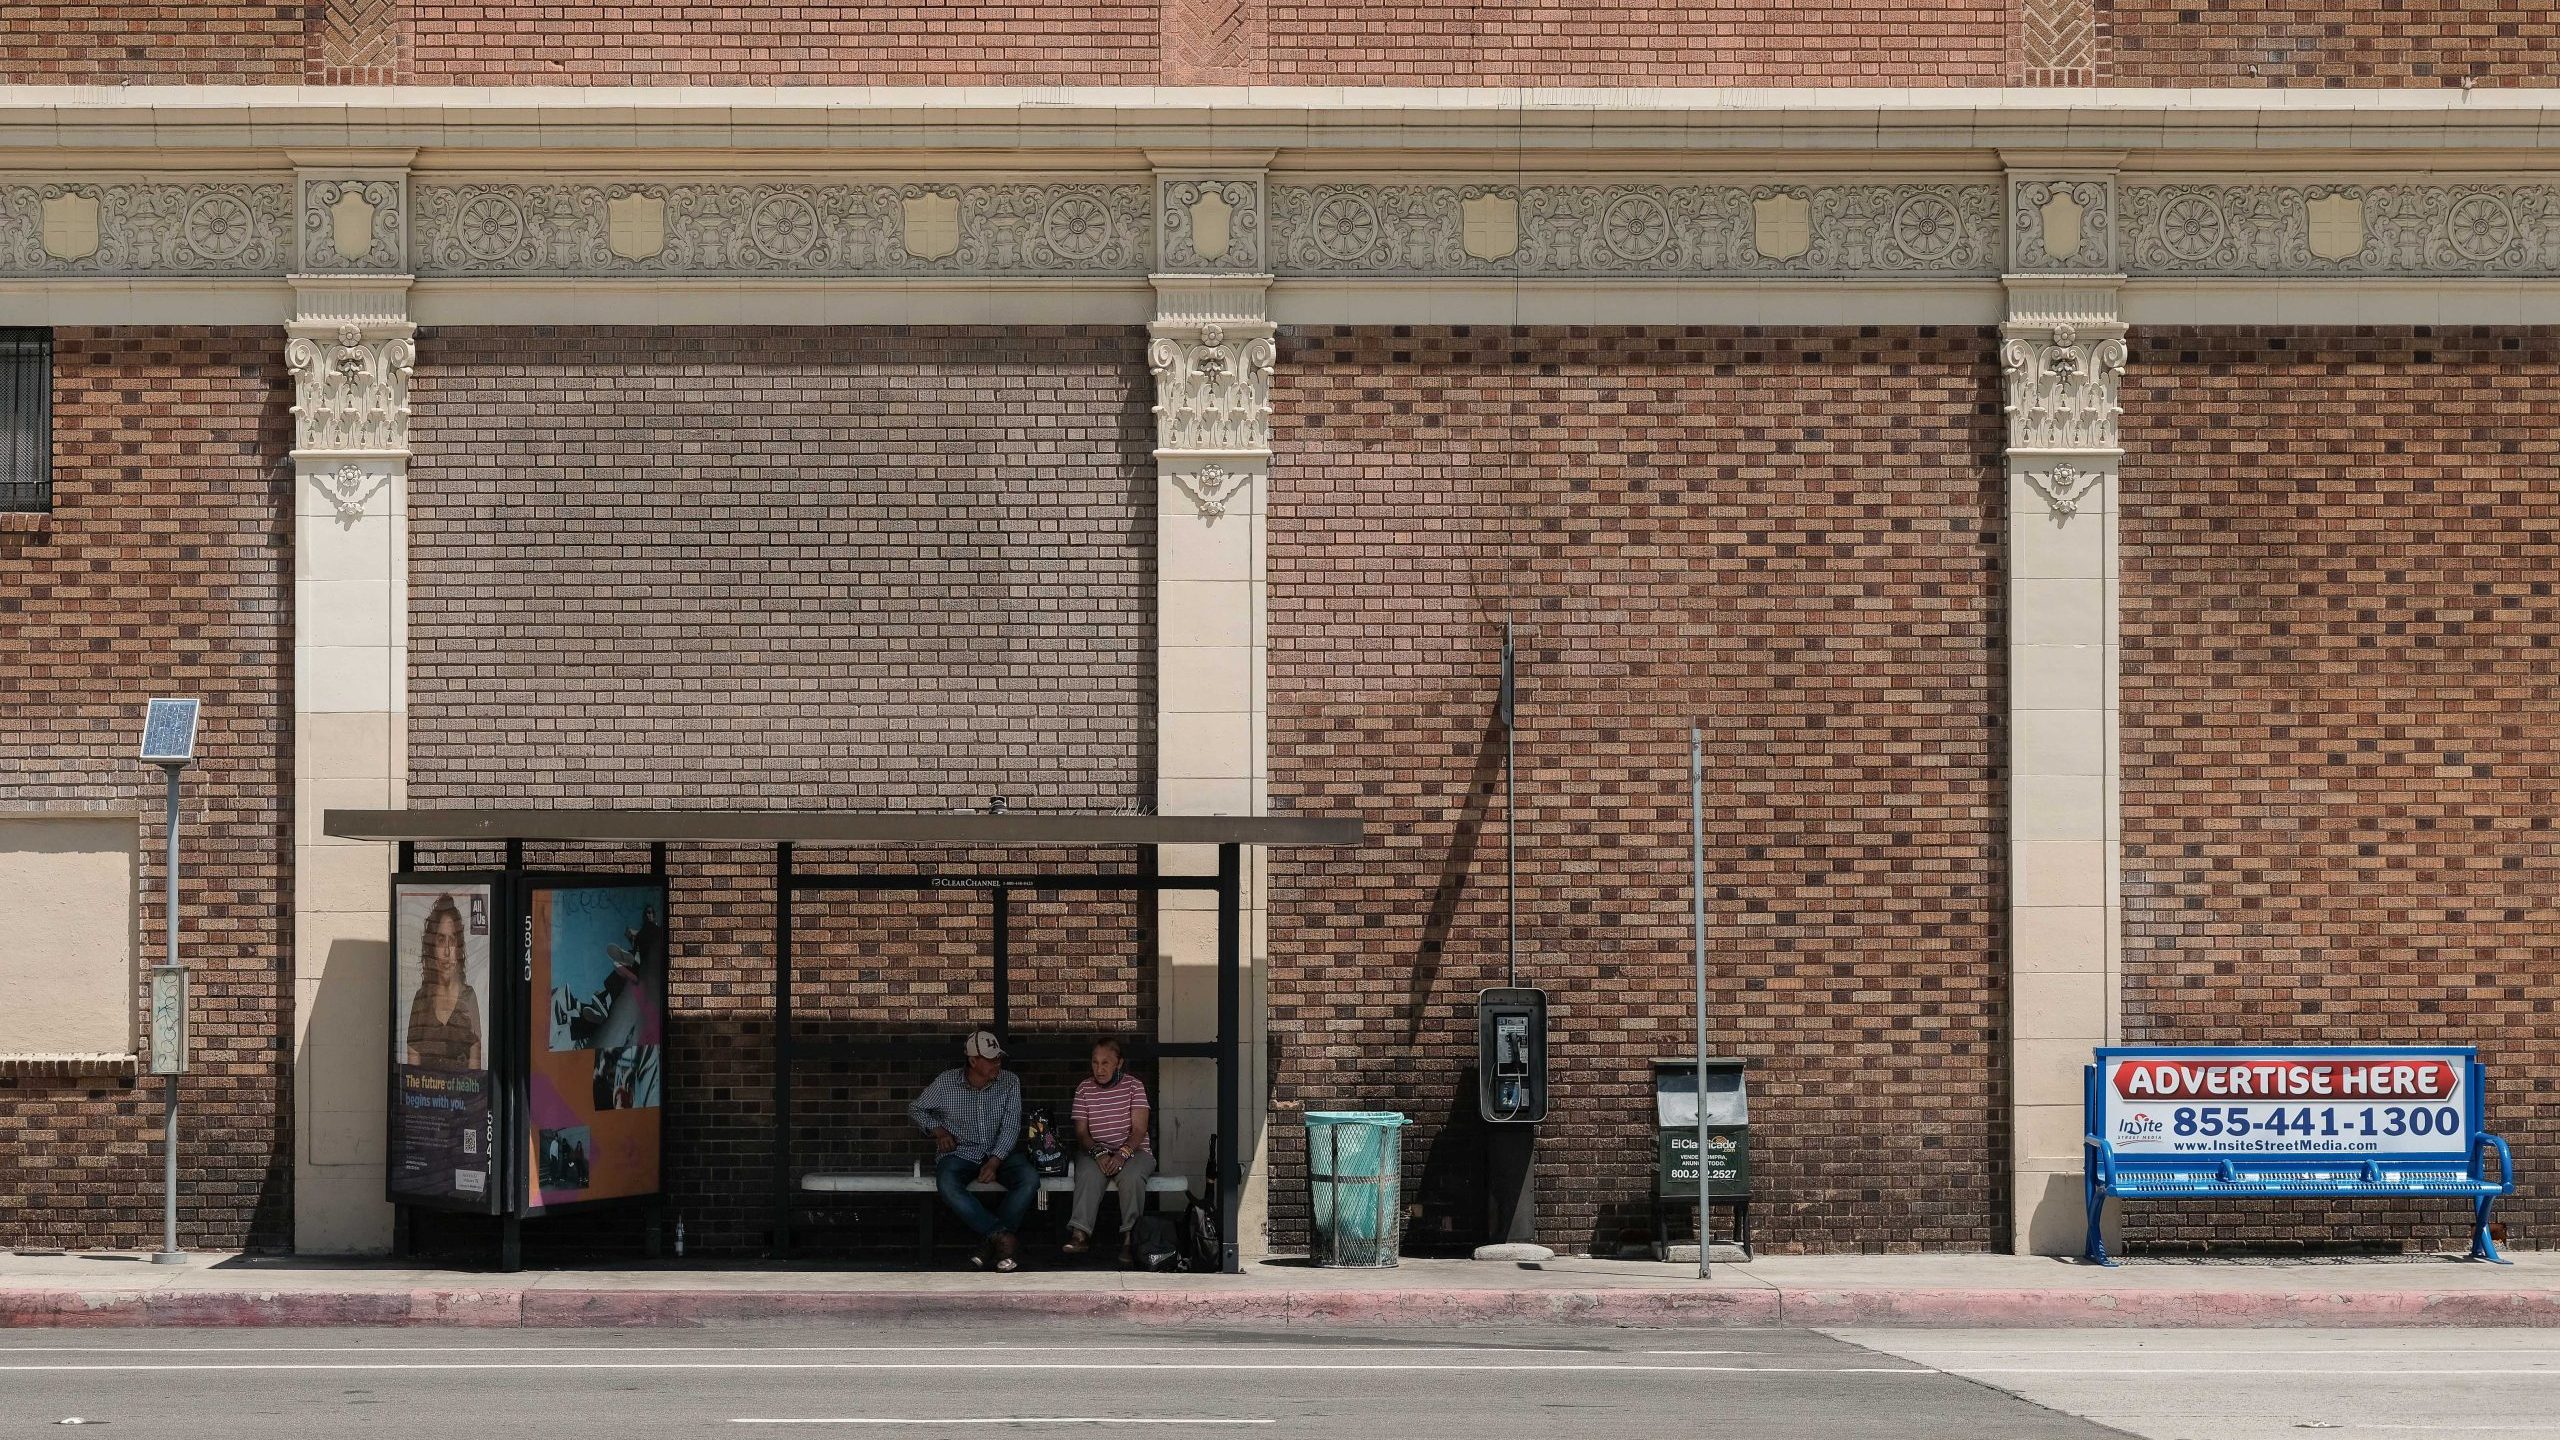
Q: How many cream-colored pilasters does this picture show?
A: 3